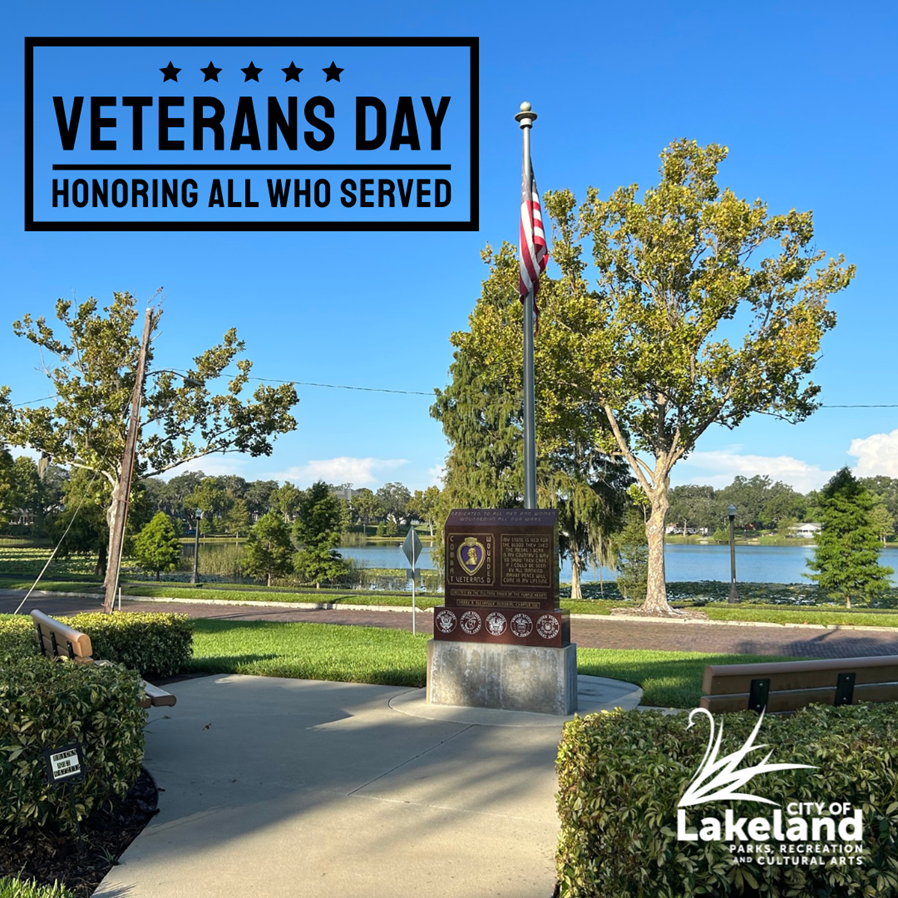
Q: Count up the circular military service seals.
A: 5